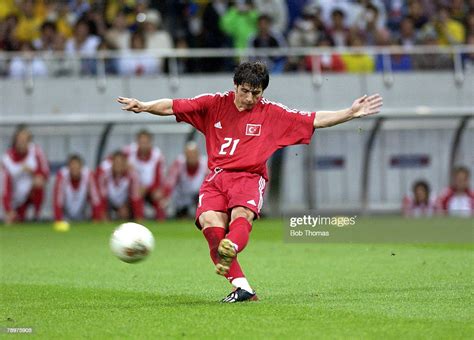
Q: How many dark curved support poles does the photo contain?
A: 4